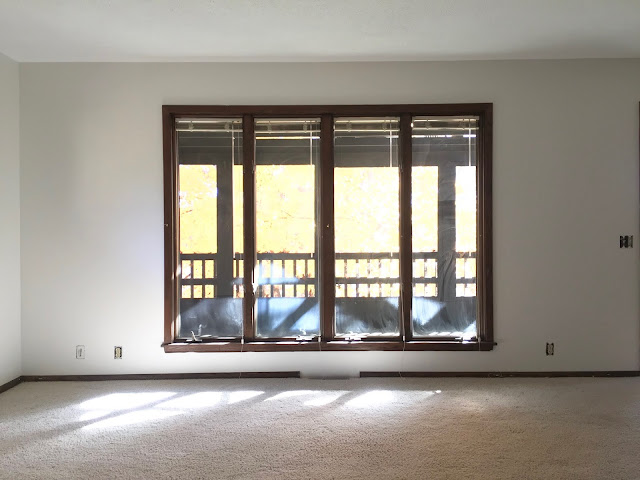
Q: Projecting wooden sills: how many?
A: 1